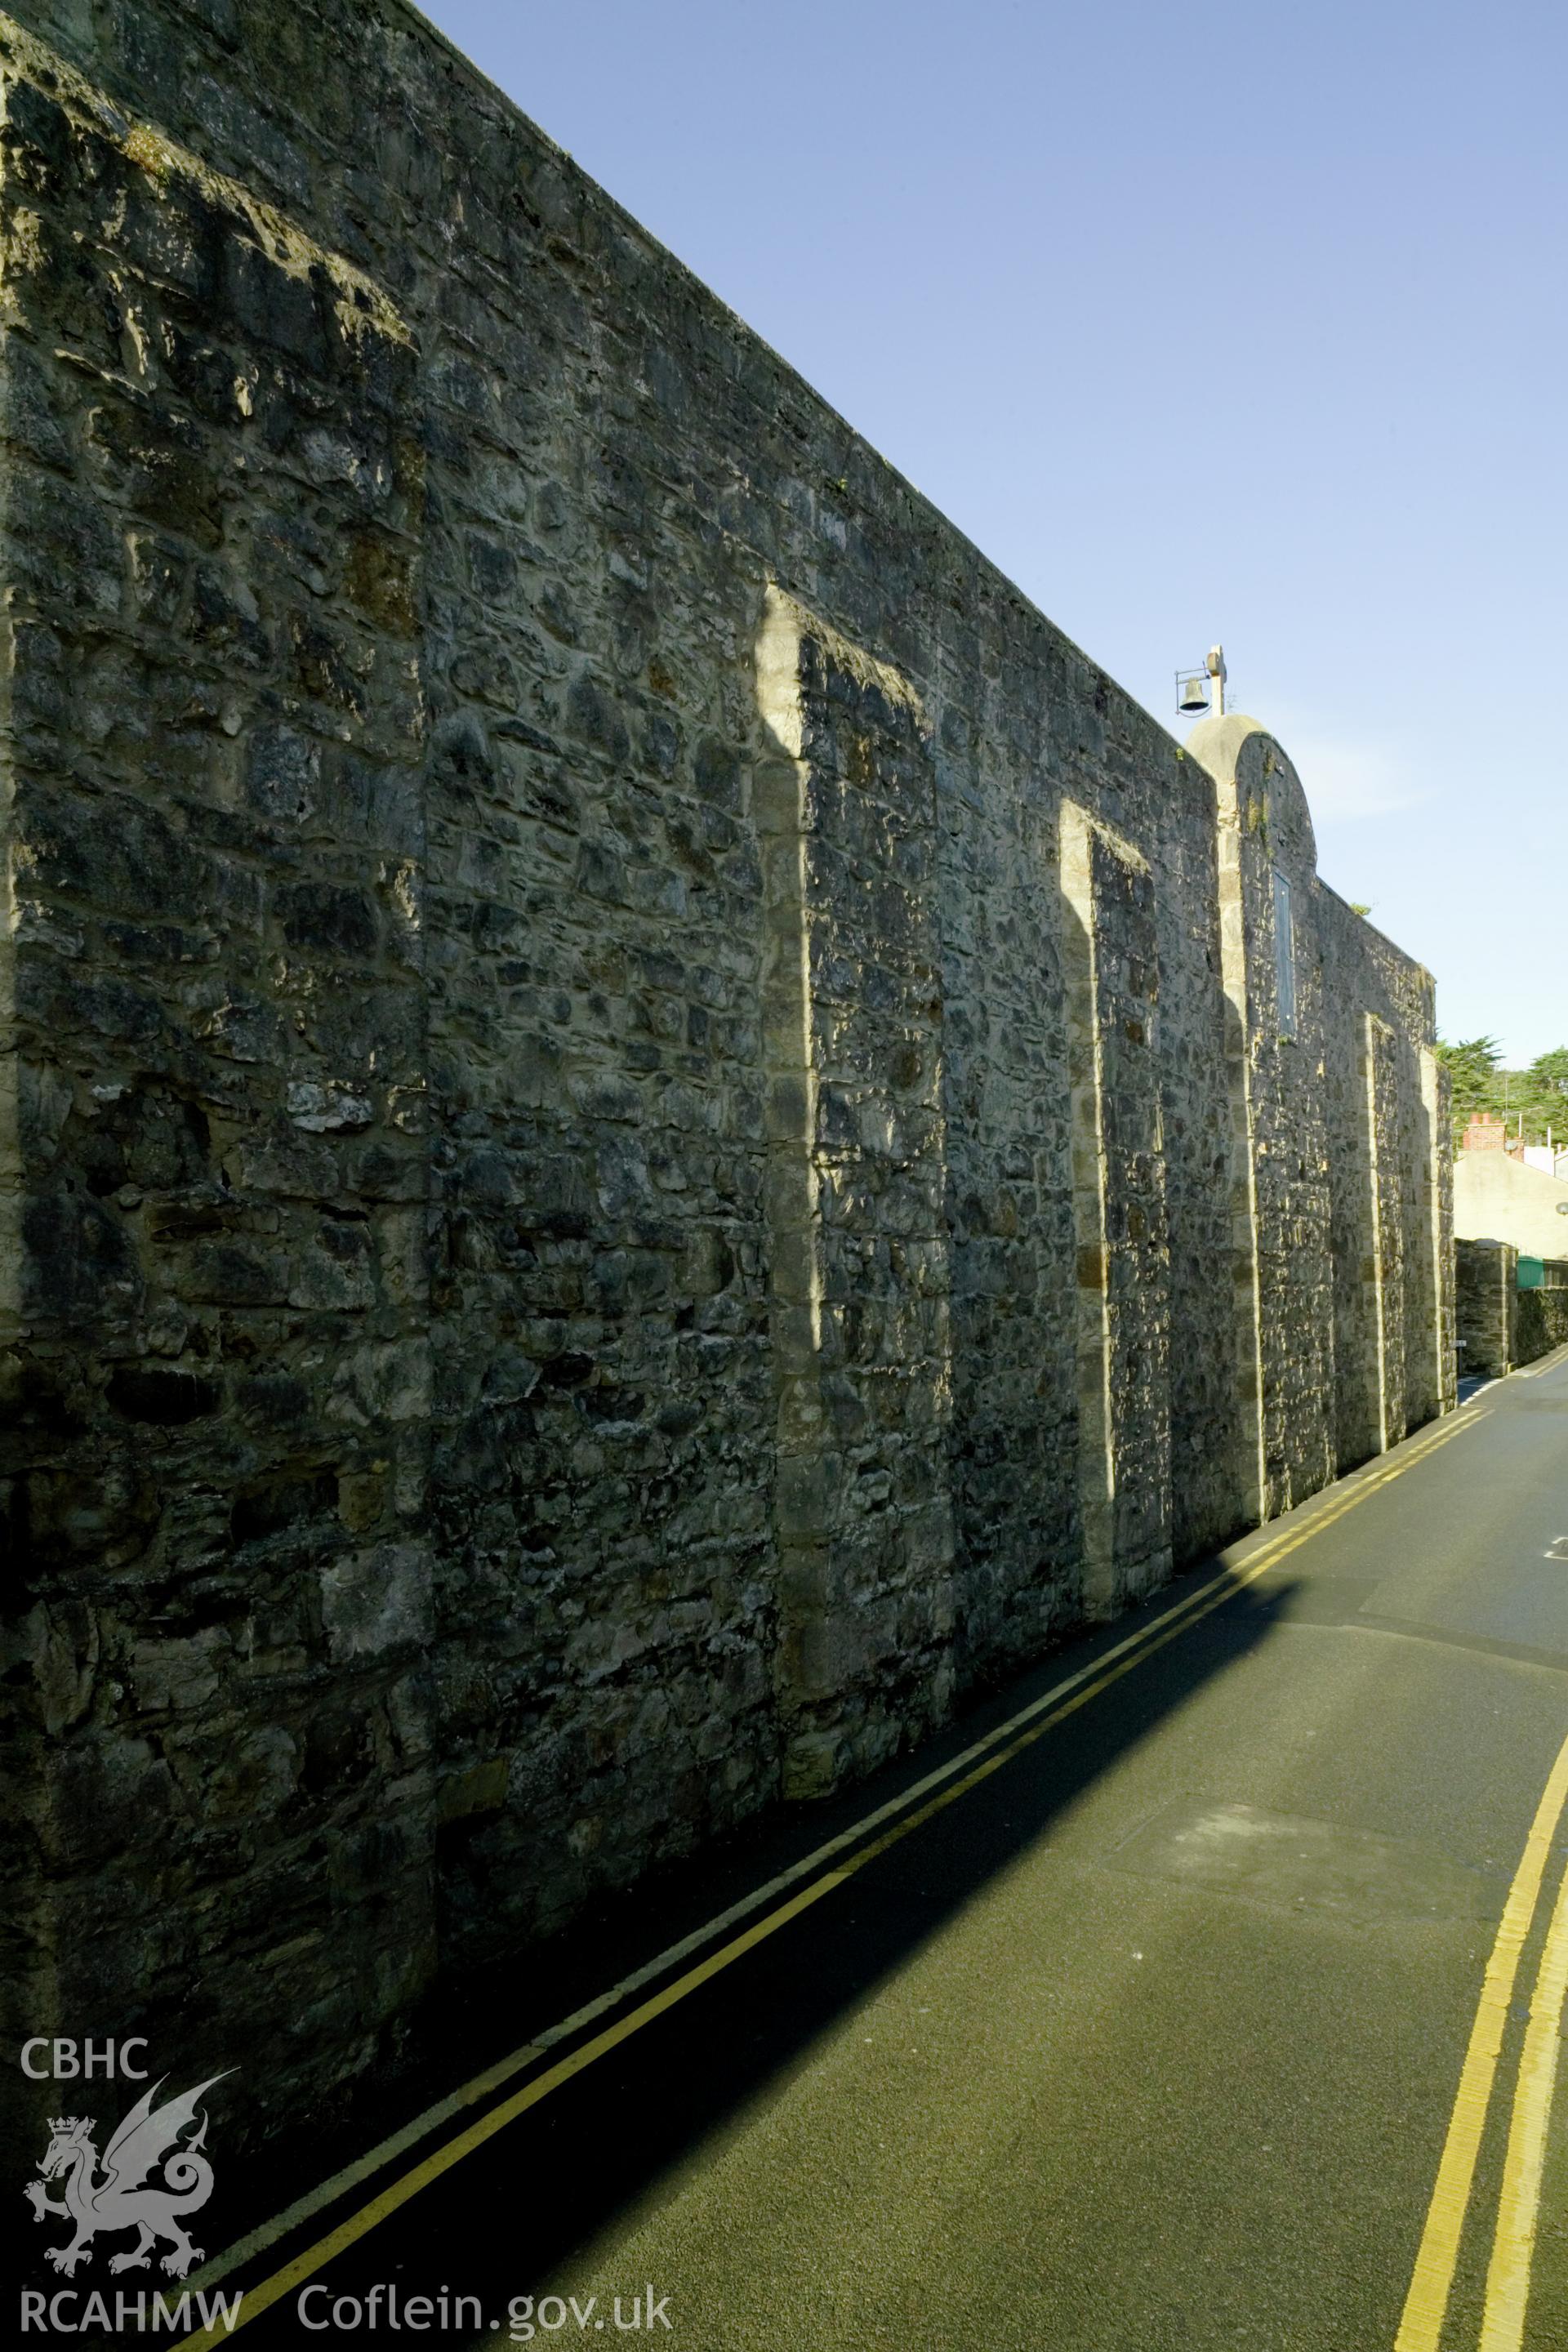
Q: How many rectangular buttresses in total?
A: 5